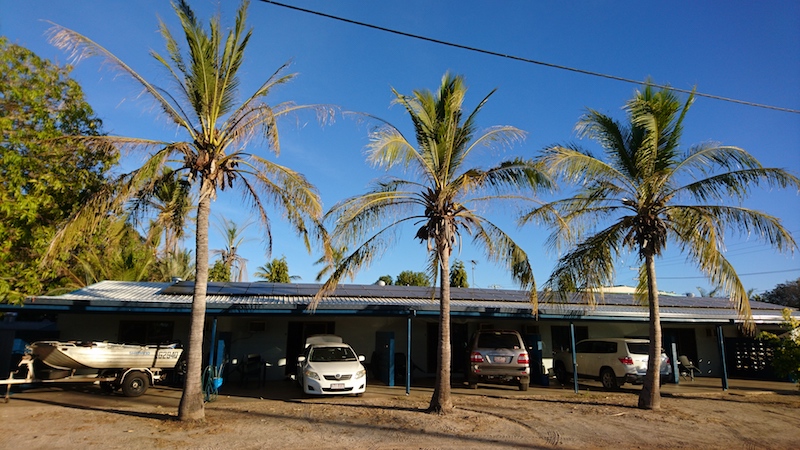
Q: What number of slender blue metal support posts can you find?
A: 4